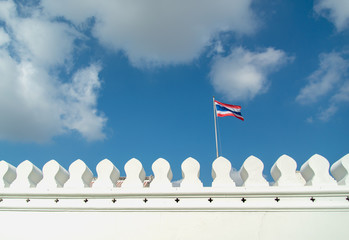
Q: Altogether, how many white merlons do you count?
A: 13